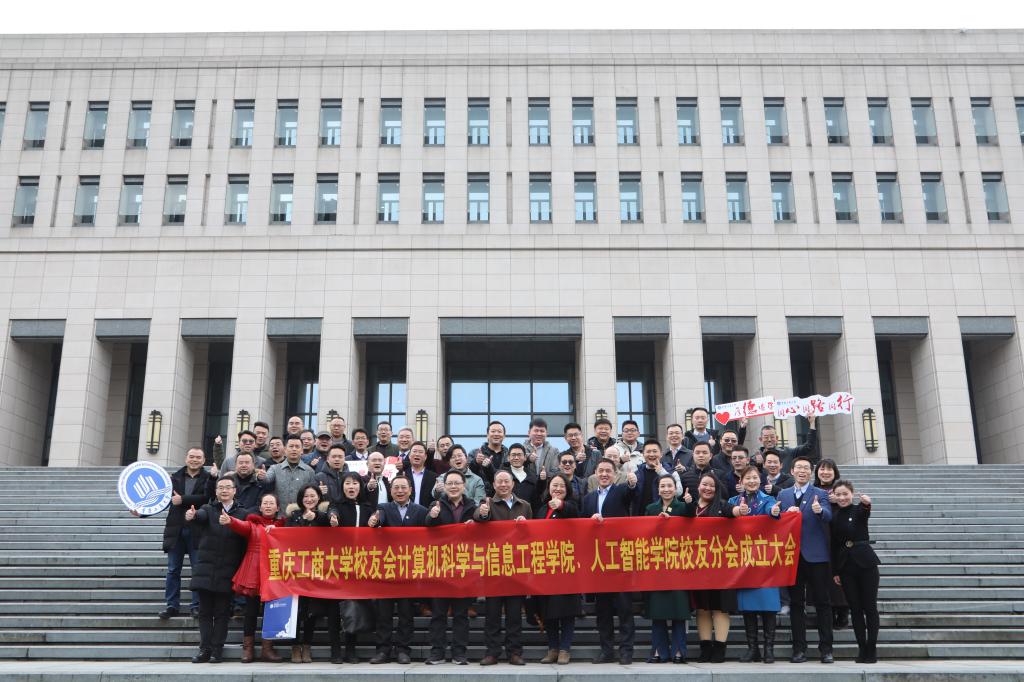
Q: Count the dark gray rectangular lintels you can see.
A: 11